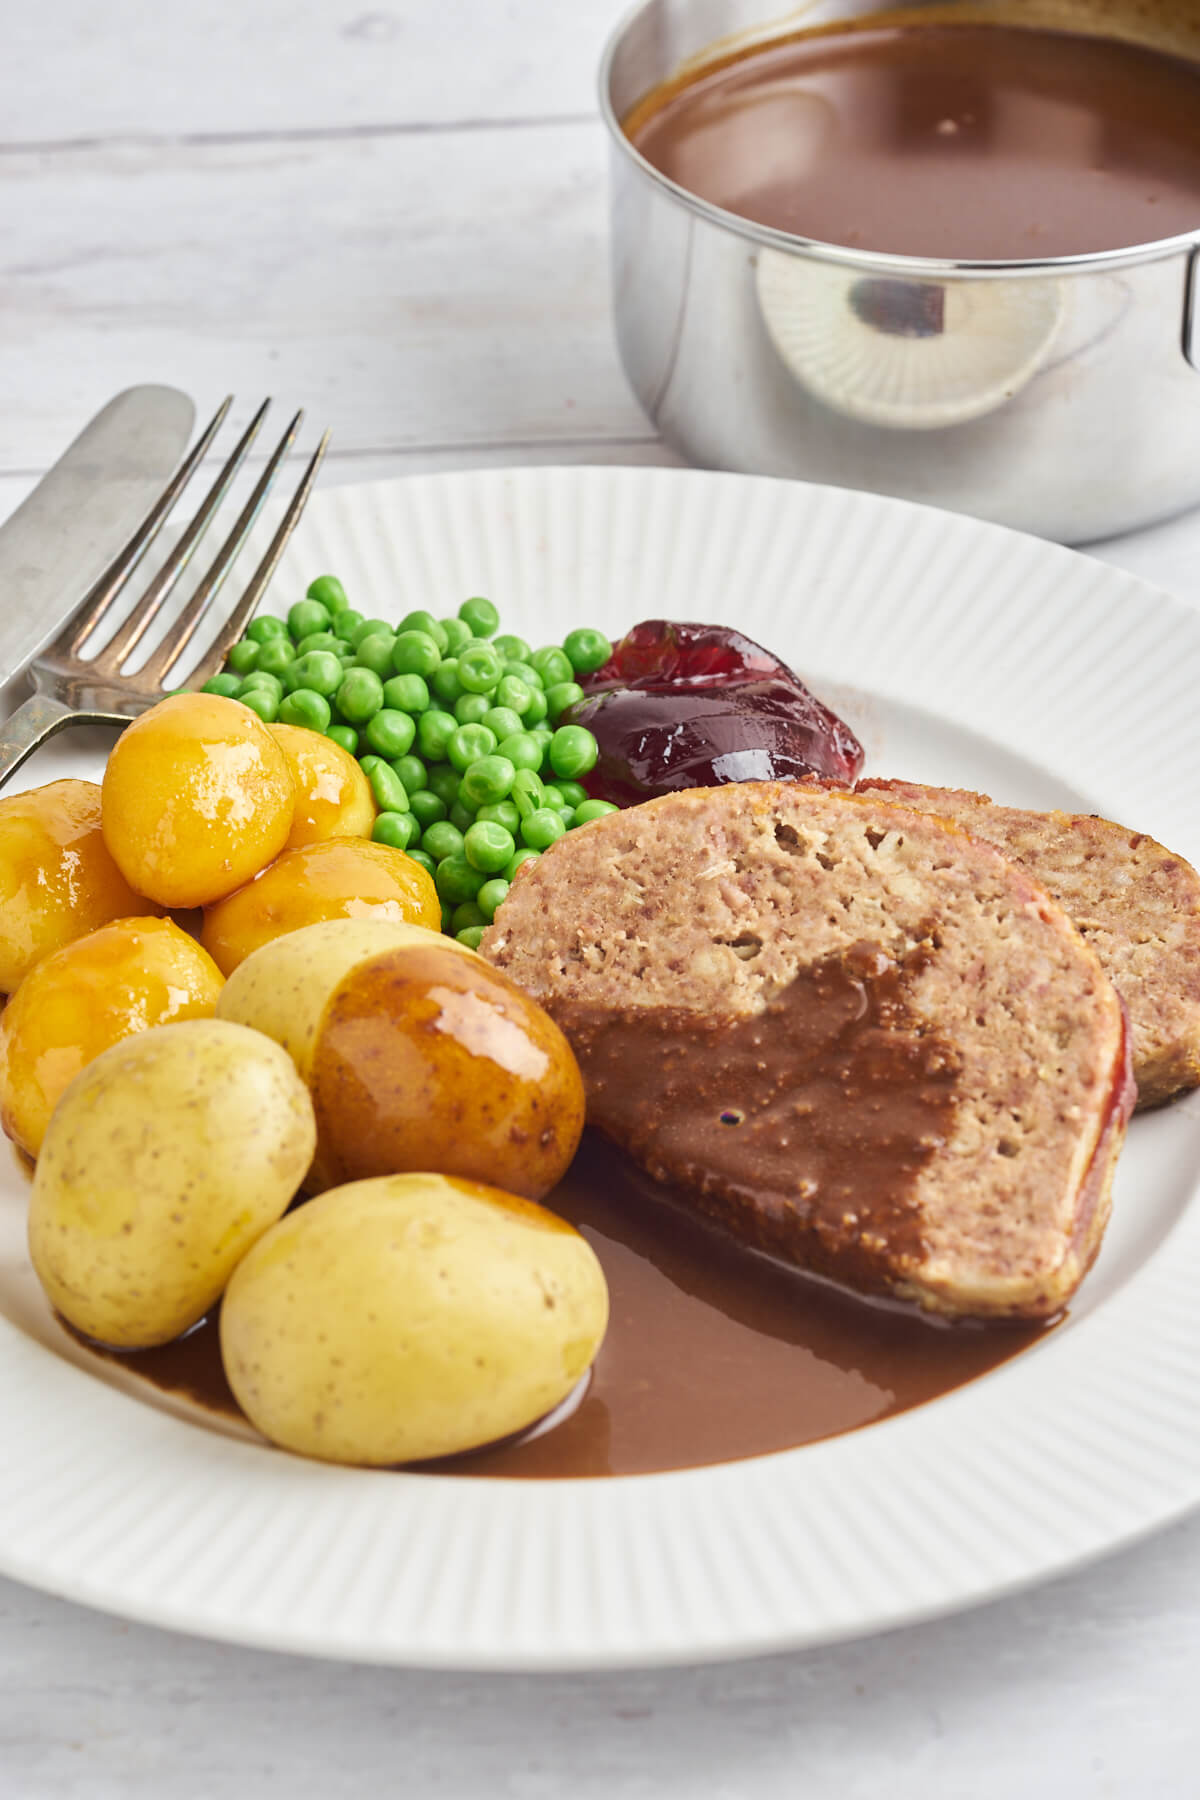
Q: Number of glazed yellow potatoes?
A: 5